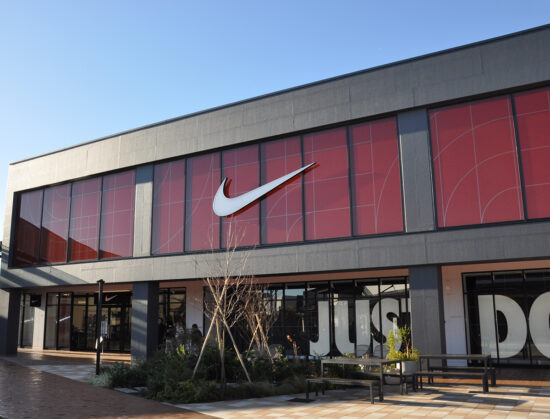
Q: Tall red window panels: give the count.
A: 12